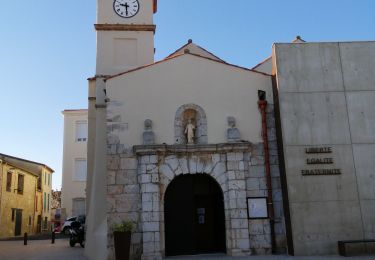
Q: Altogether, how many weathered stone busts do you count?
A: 2